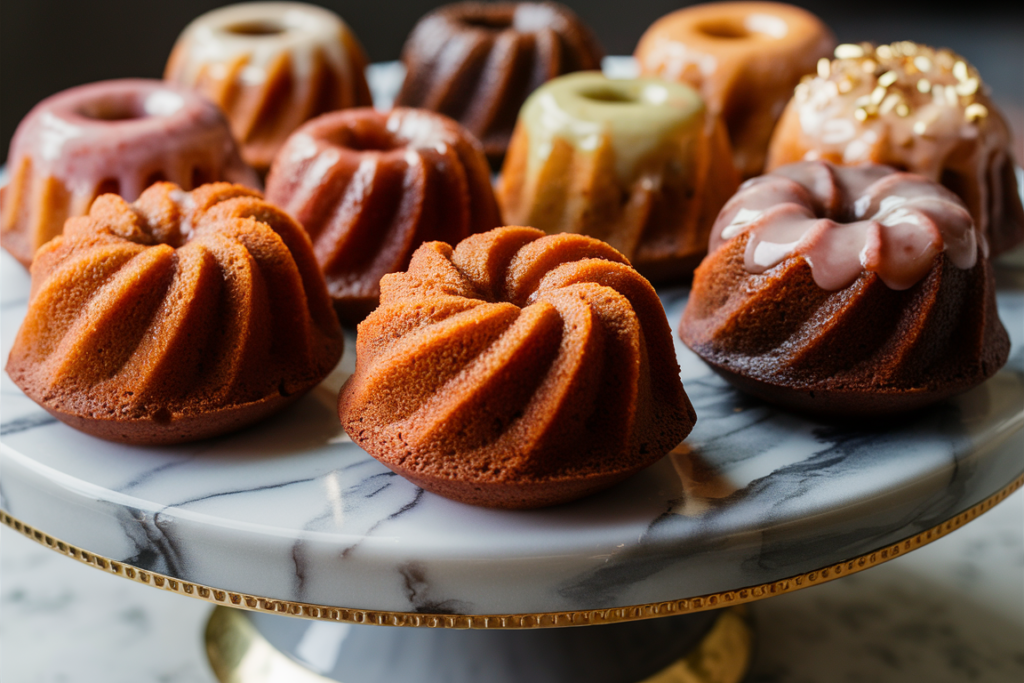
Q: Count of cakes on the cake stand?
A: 10